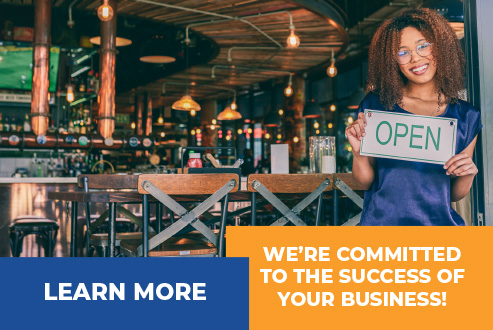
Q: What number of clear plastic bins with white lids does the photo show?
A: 0